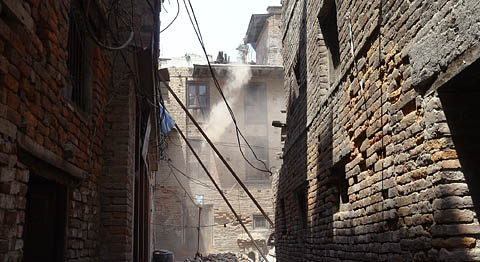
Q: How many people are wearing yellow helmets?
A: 0